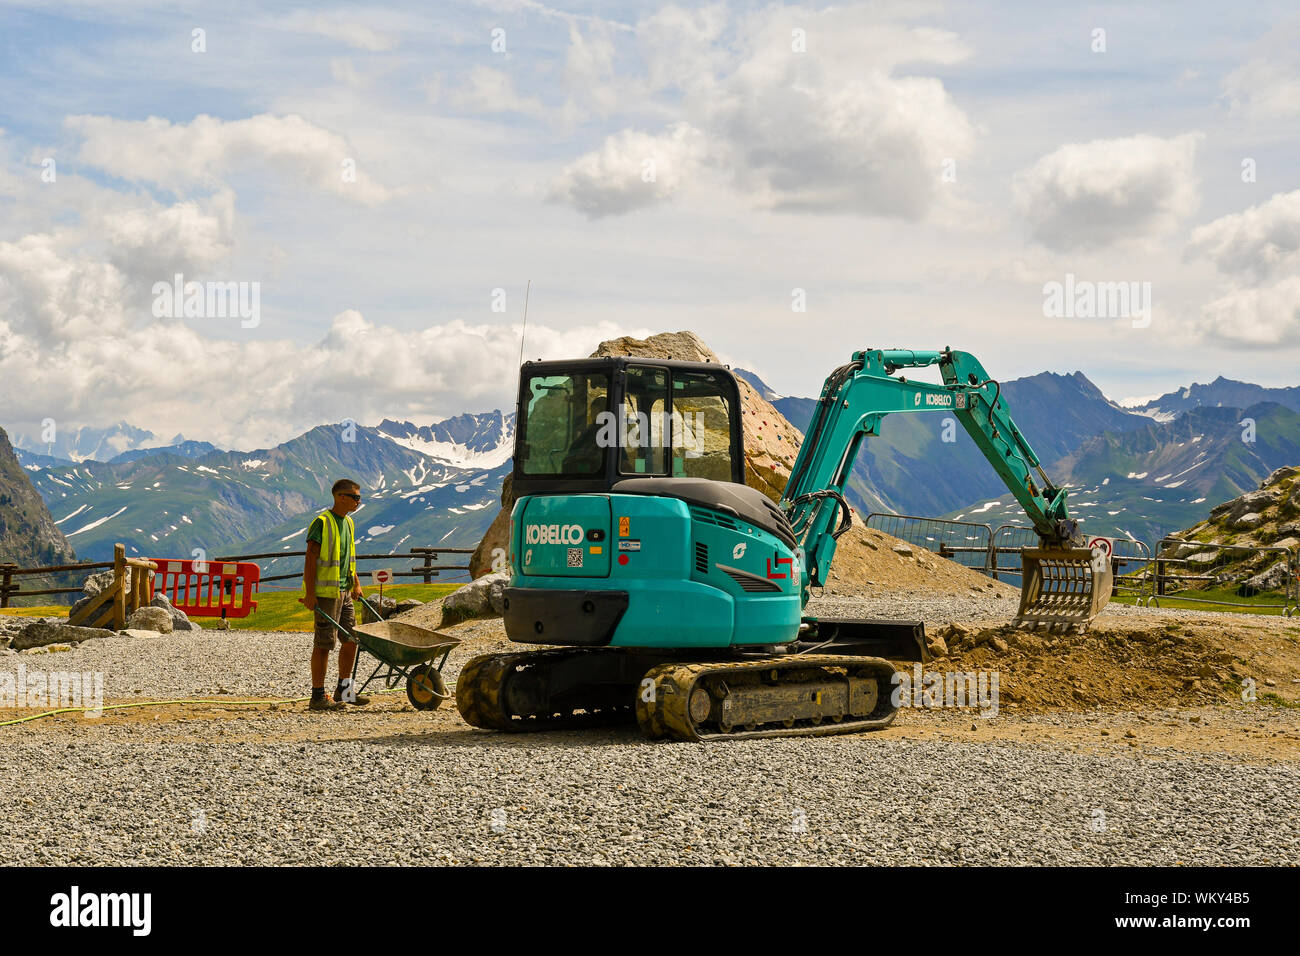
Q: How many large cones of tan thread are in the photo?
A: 0